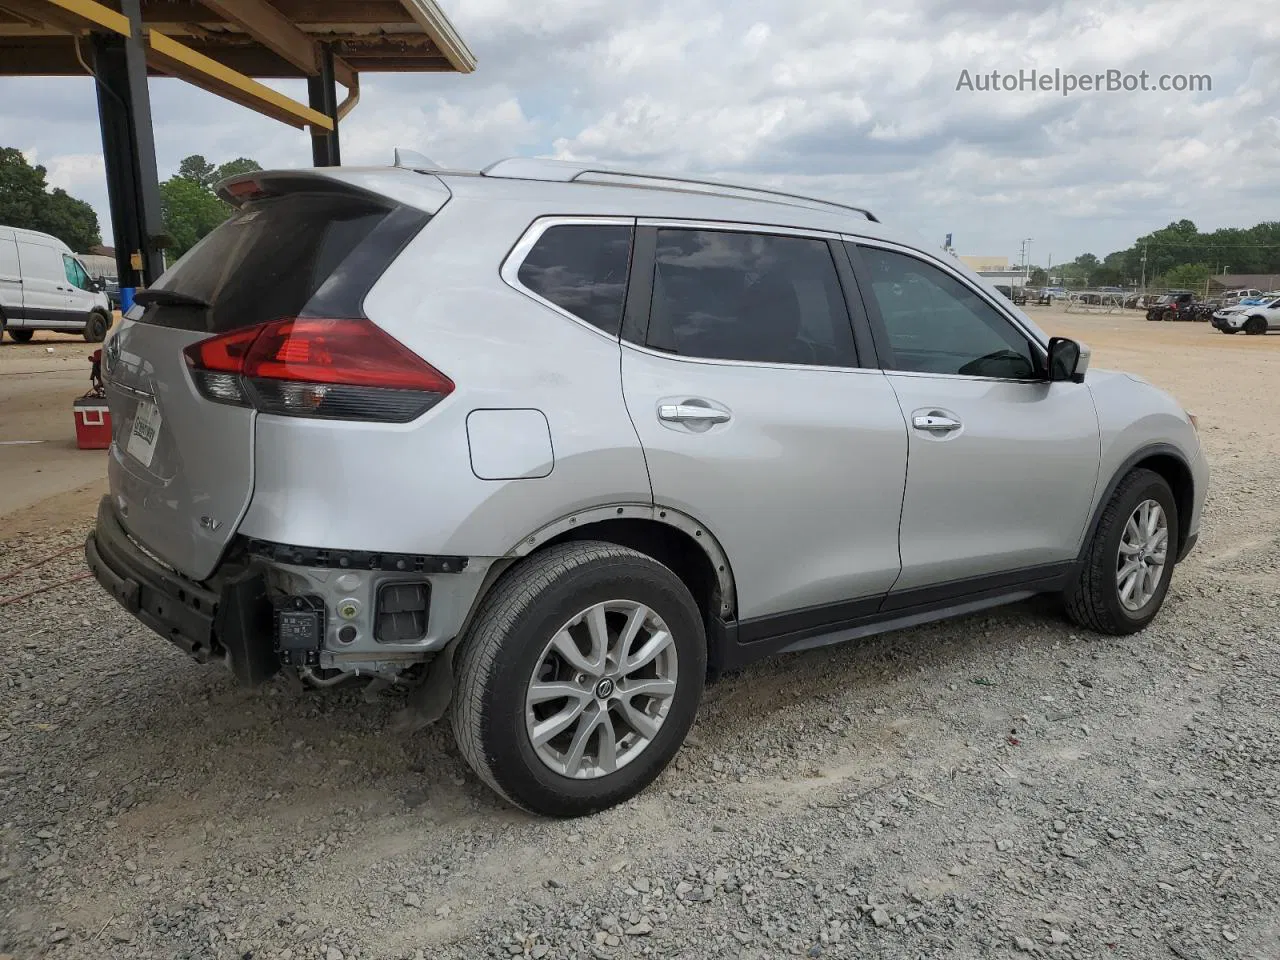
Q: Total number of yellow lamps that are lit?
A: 0